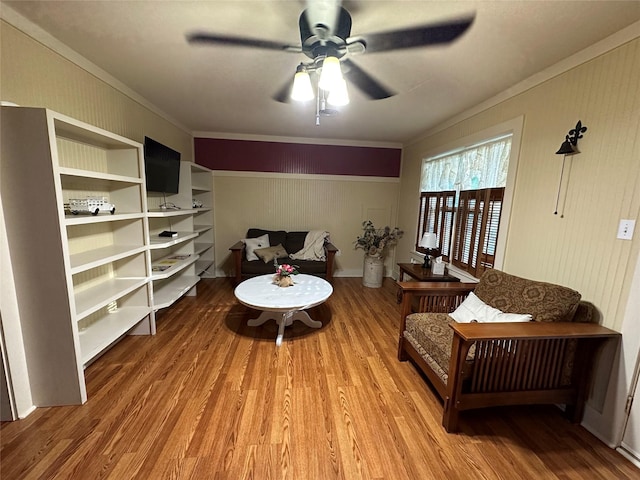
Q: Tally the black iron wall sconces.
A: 1